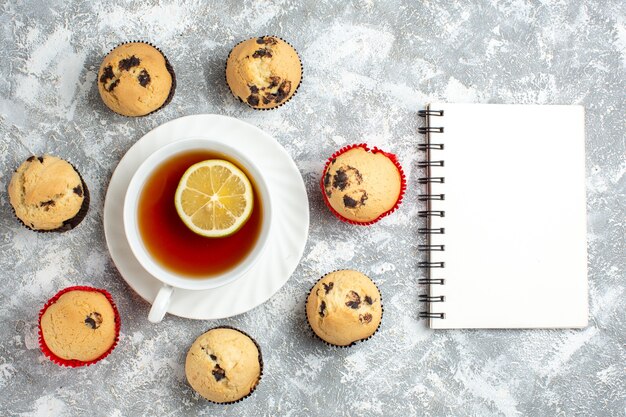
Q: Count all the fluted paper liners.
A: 7